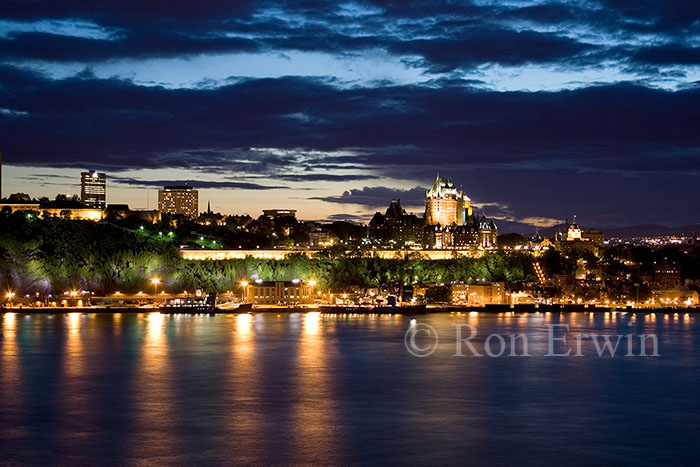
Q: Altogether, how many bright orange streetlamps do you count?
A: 5